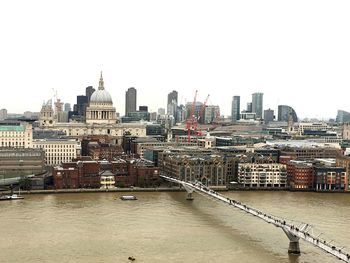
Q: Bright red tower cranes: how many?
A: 2